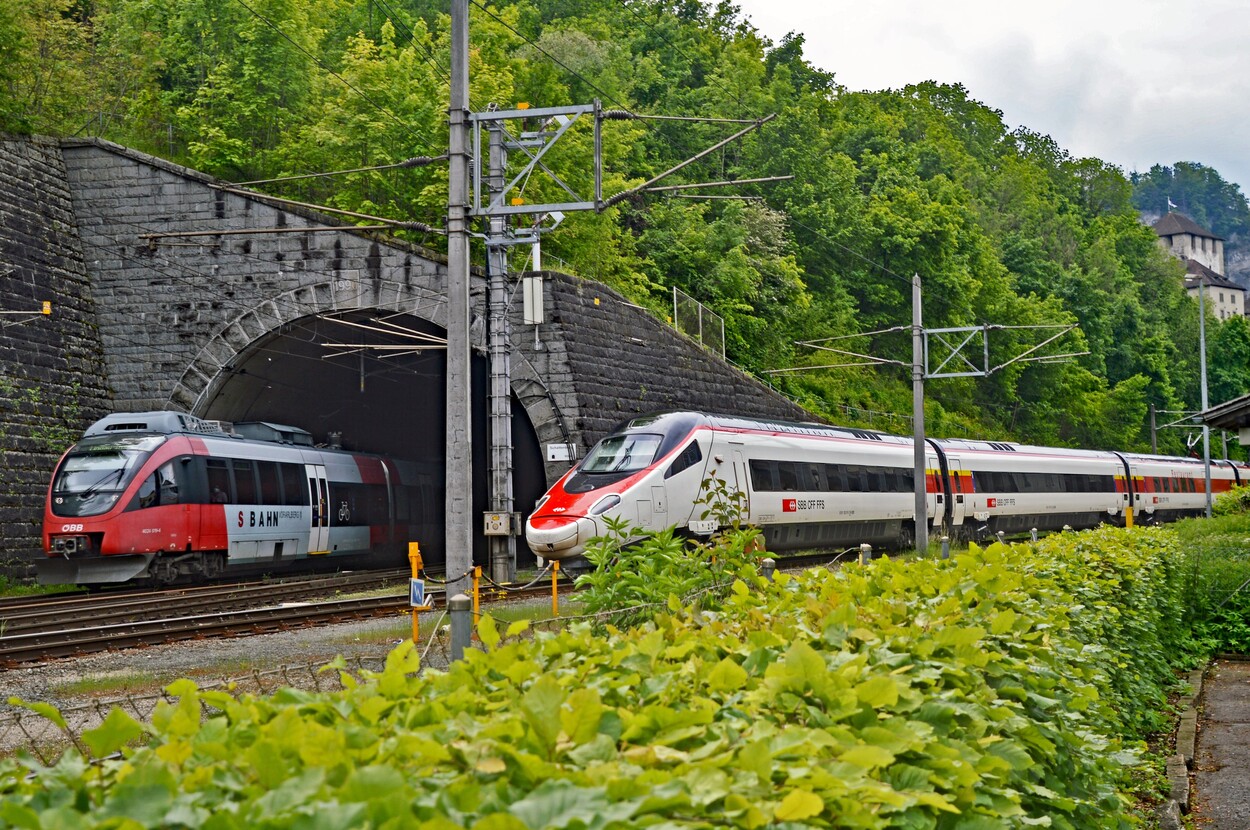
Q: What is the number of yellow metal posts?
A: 4